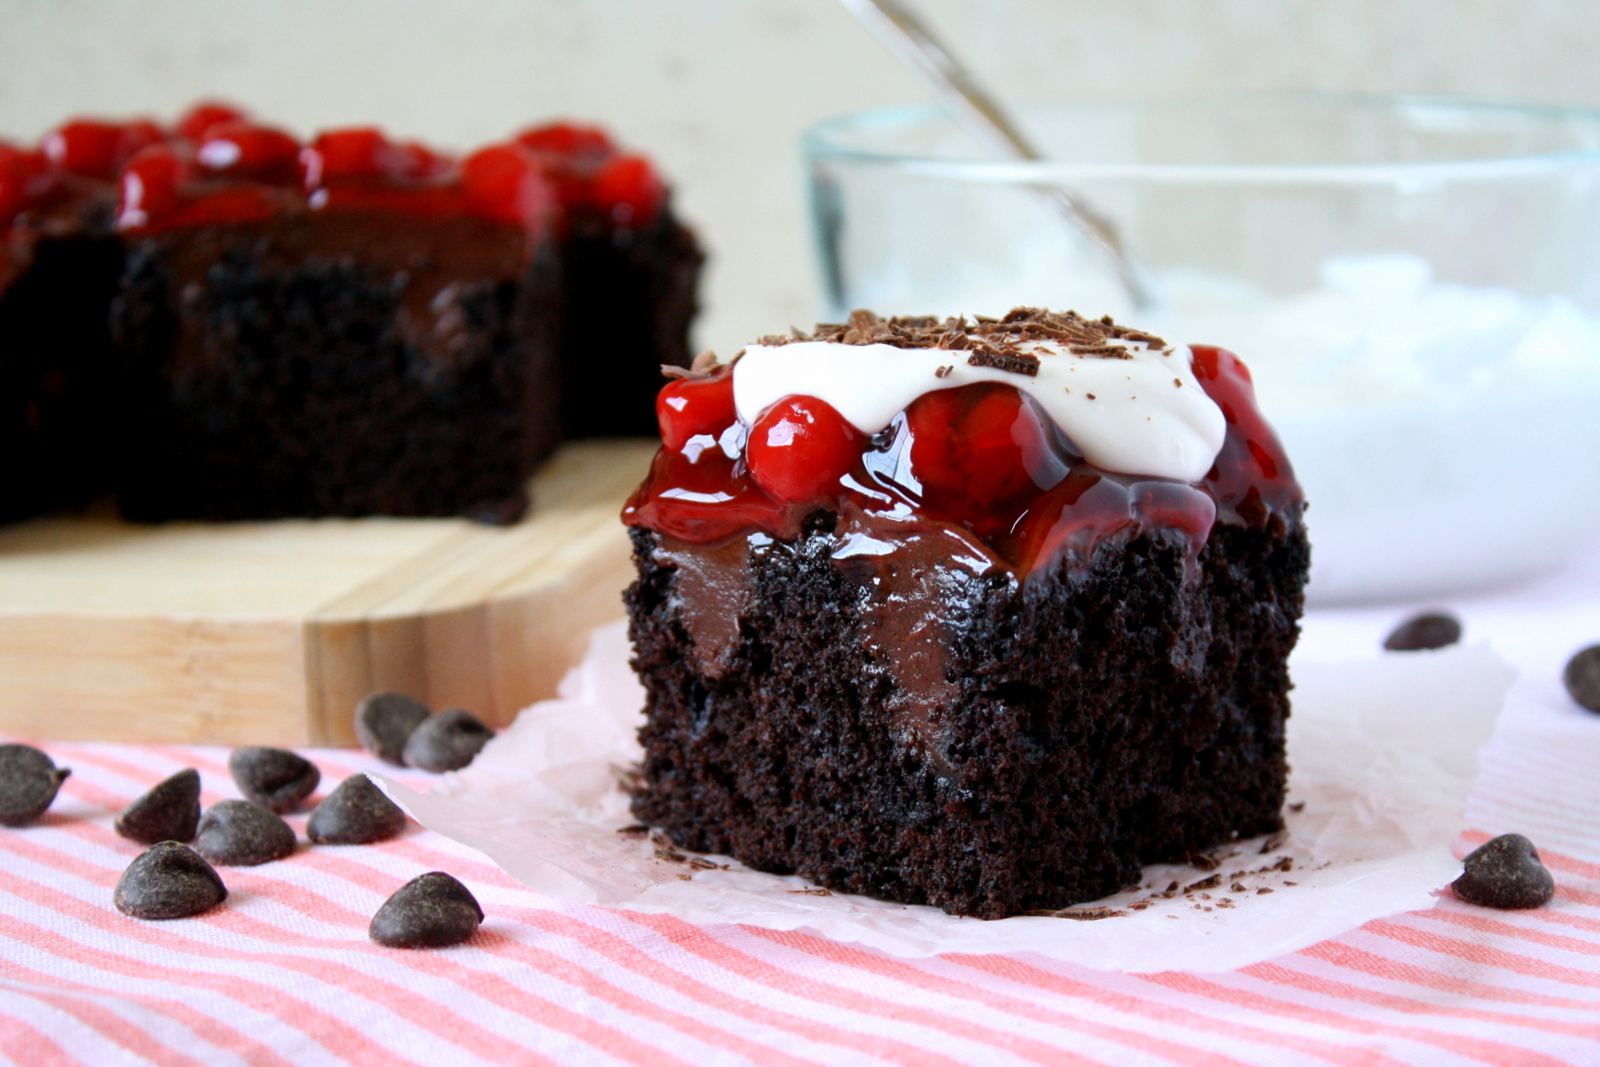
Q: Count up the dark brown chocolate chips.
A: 12